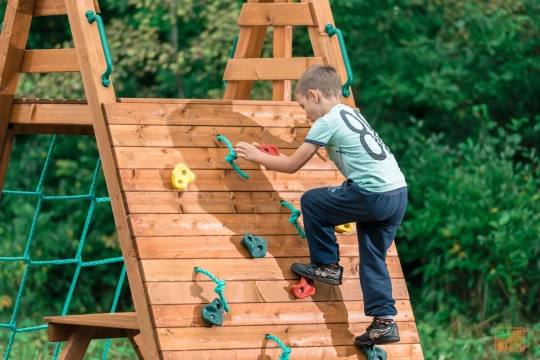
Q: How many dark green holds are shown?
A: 3